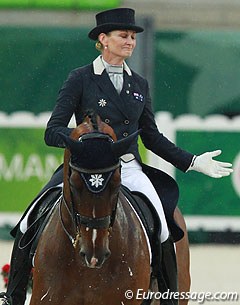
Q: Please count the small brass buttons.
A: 3